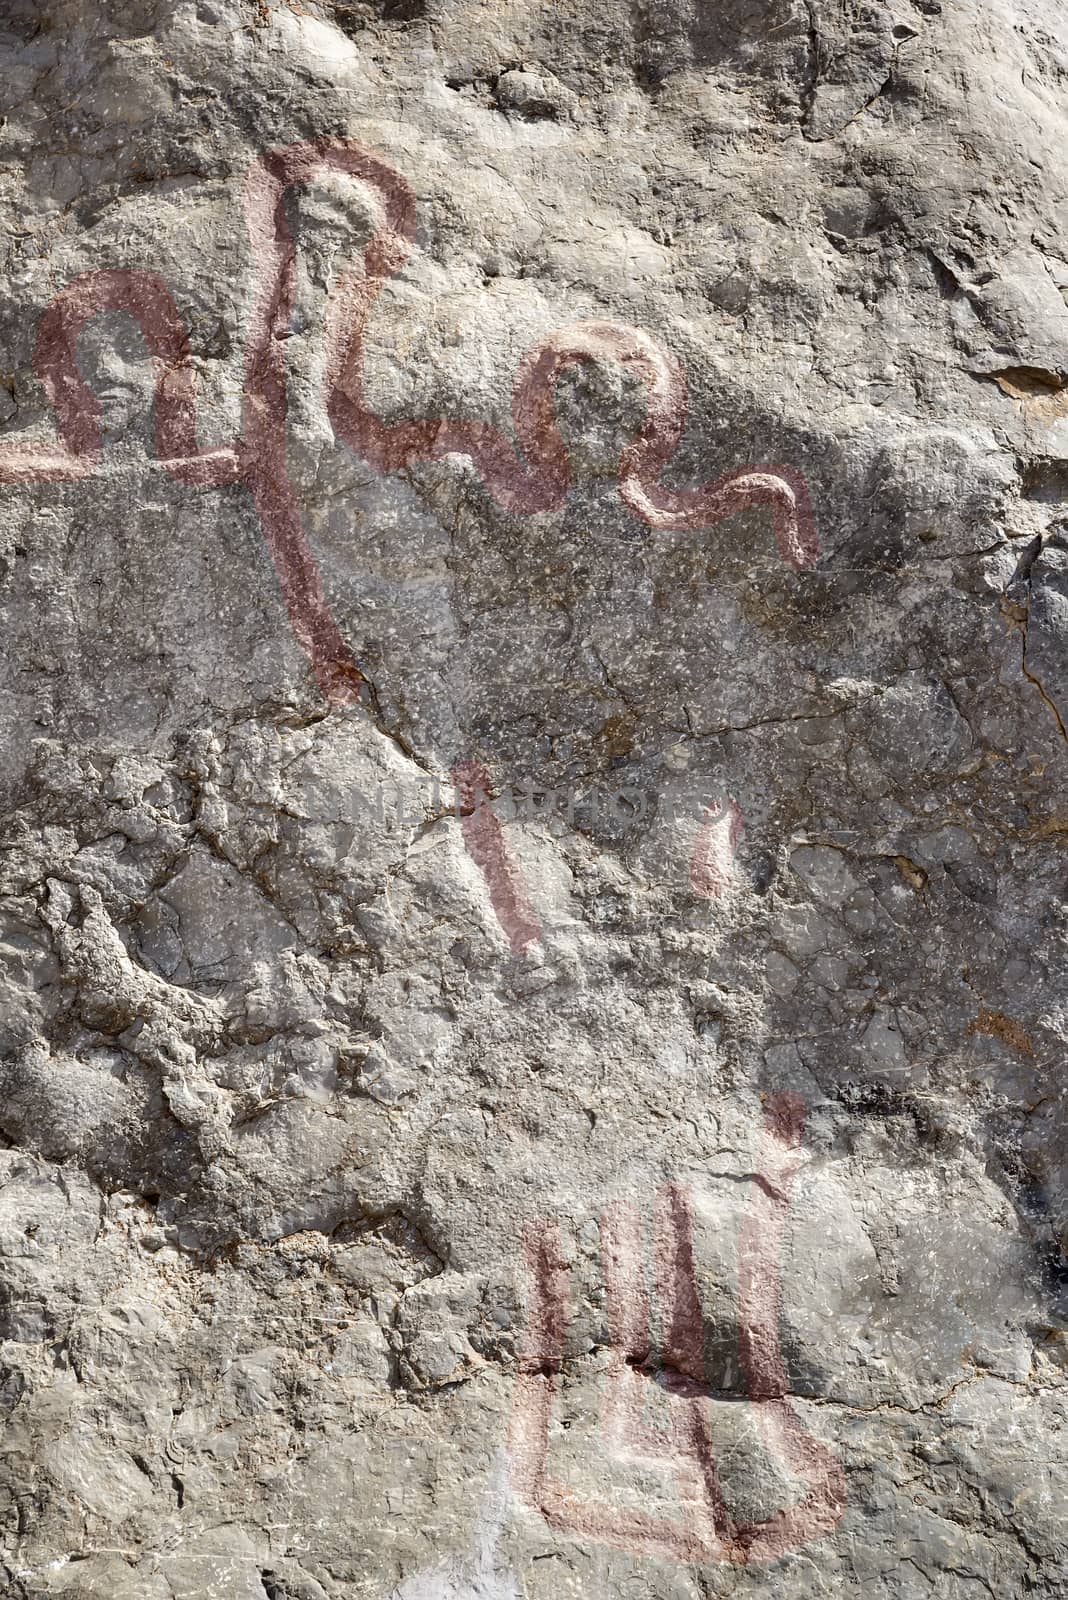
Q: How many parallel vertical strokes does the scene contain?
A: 4